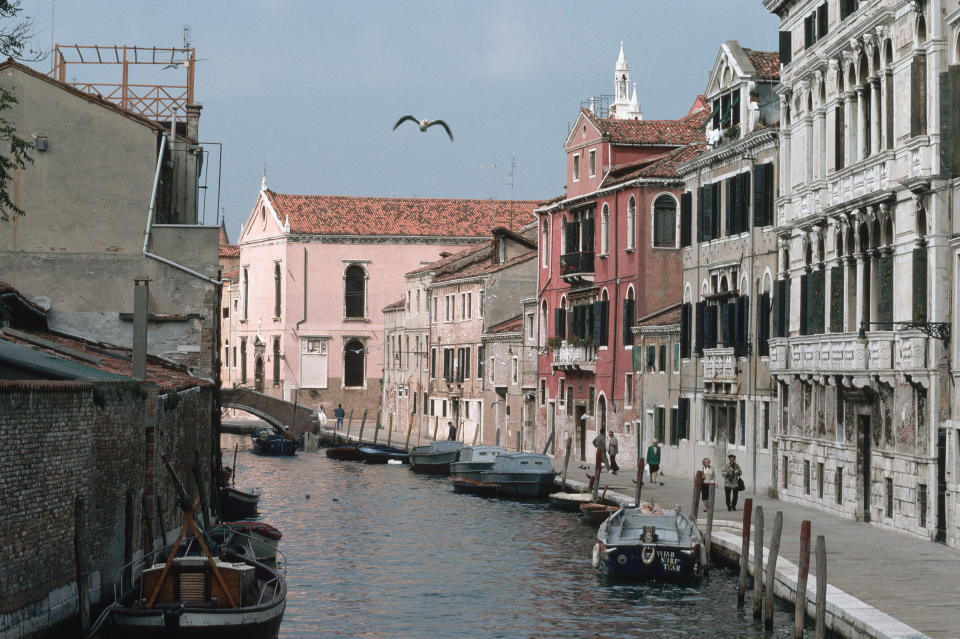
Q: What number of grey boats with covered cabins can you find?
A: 3